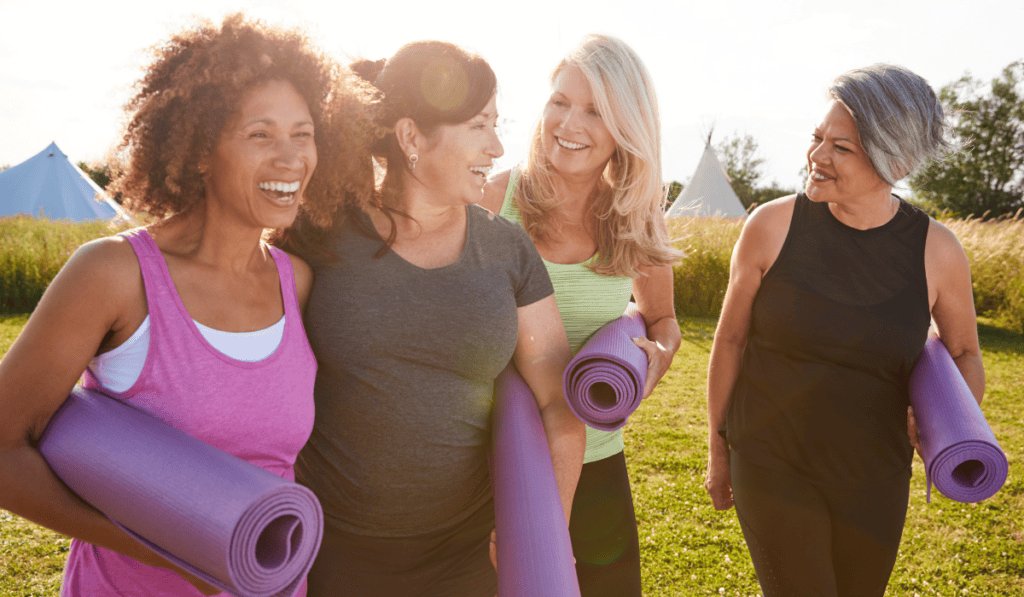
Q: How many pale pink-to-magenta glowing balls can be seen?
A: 0